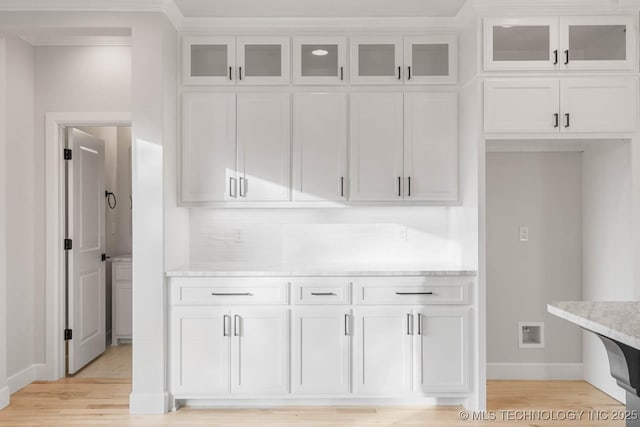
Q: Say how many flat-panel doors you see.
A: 12